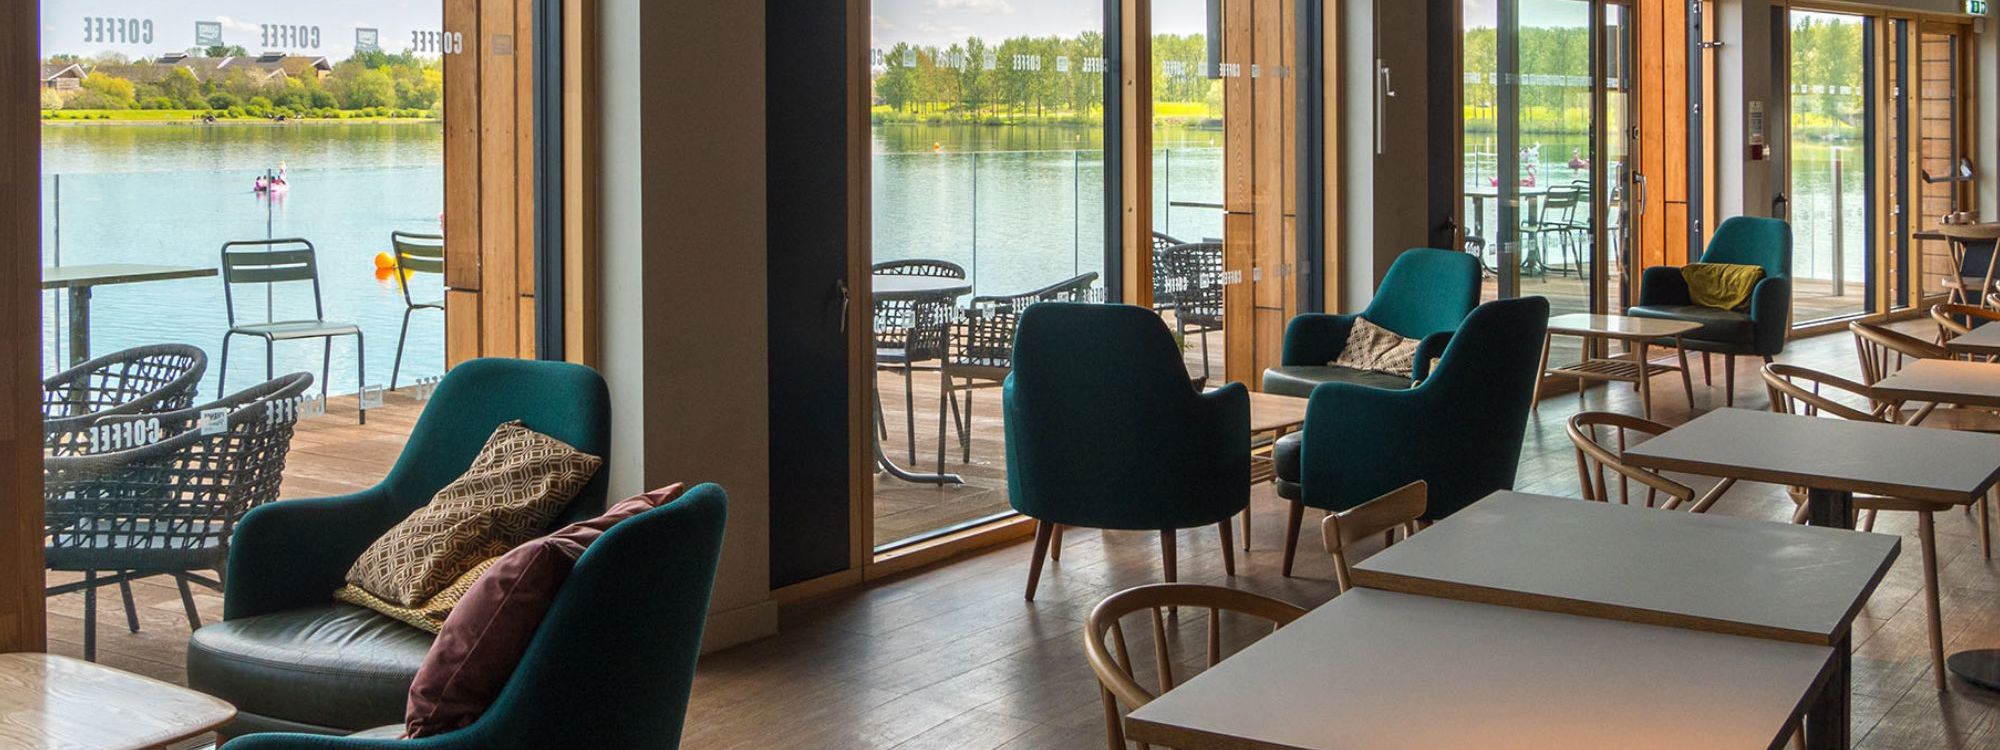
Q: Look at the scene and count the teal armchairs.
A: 6